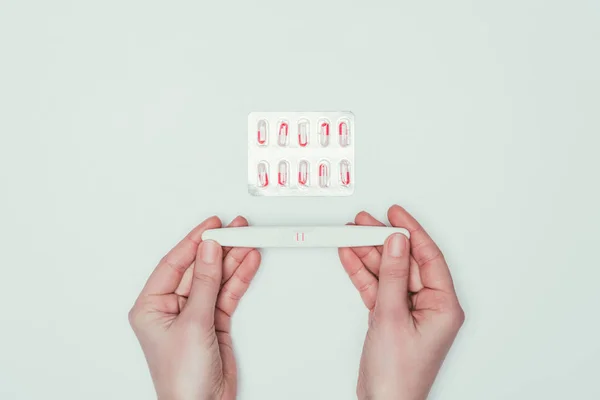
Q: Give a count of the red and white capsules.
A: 10